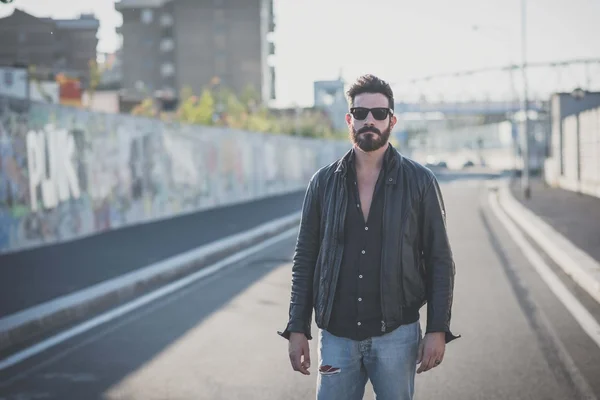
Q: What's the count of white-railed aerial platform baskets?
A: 0